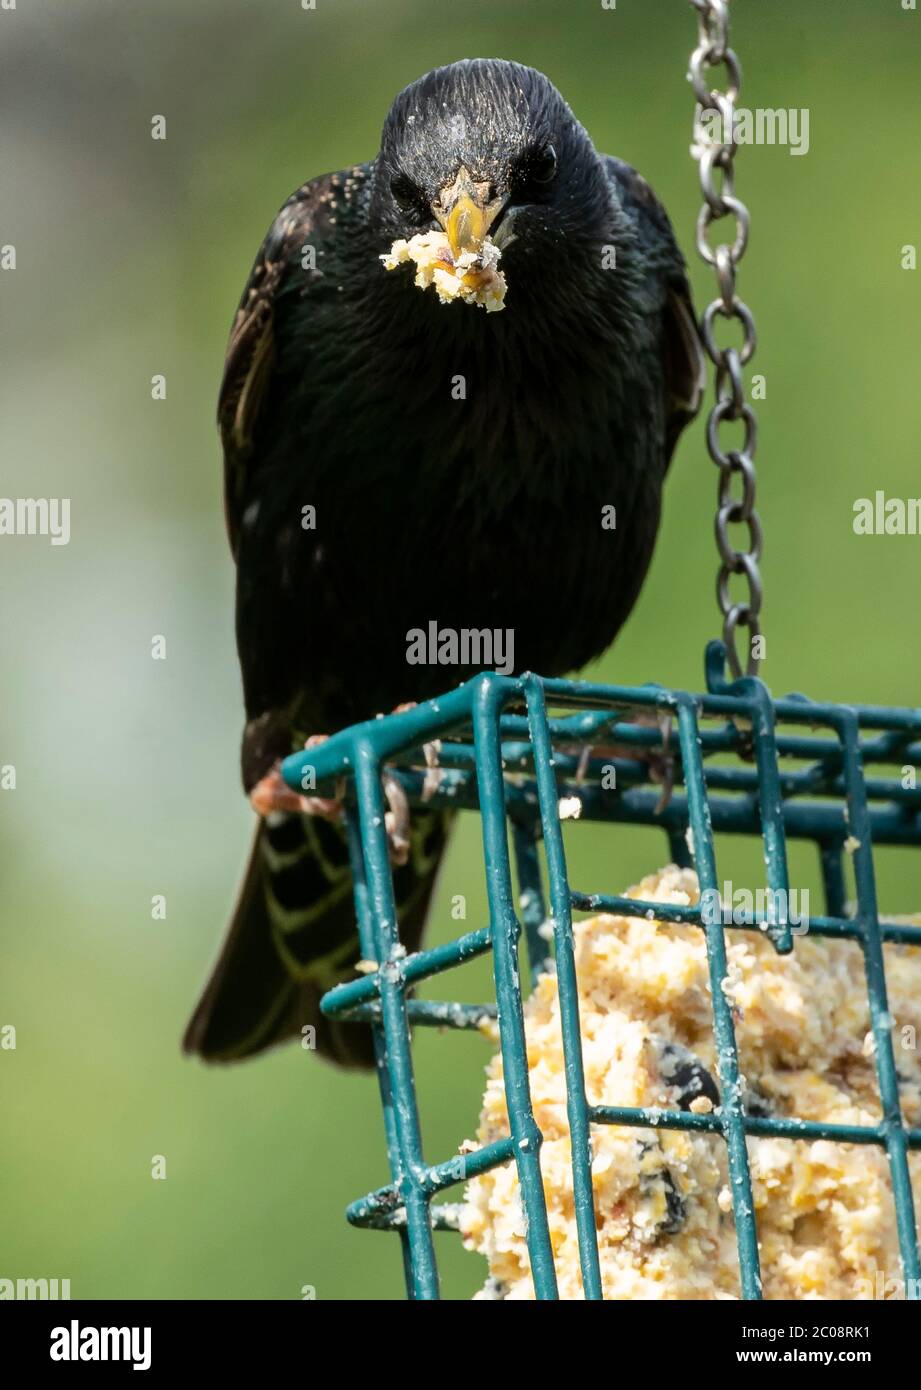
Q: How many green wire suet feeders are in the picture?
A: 1